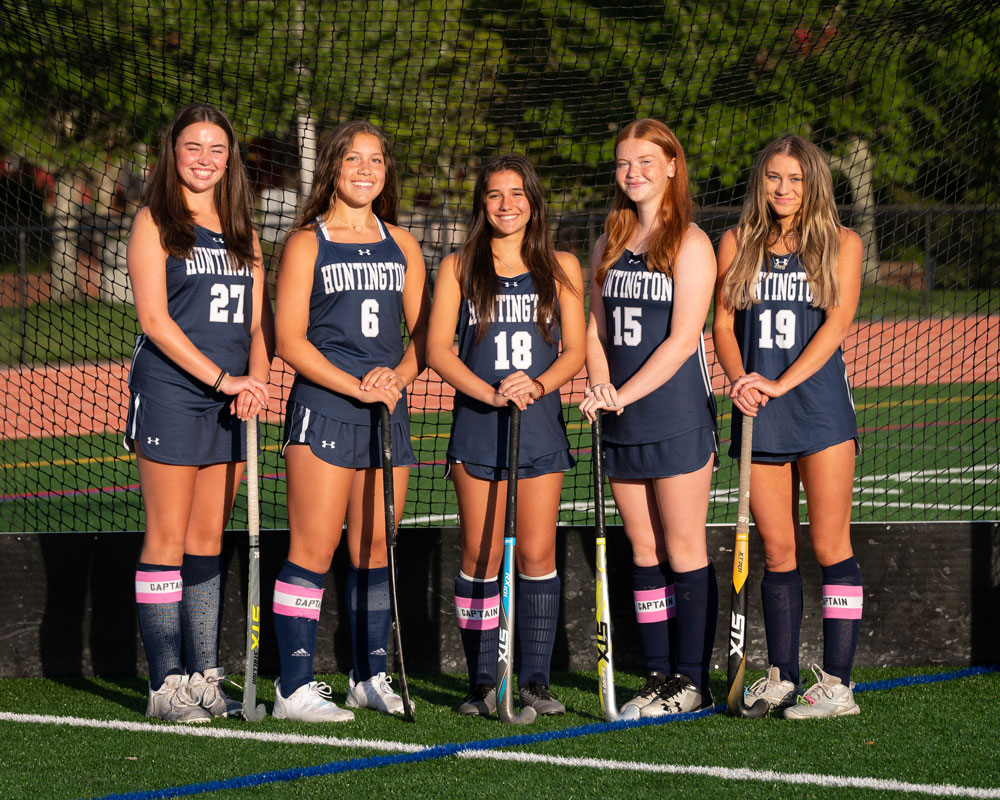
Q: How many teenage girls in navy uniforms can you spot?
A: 5